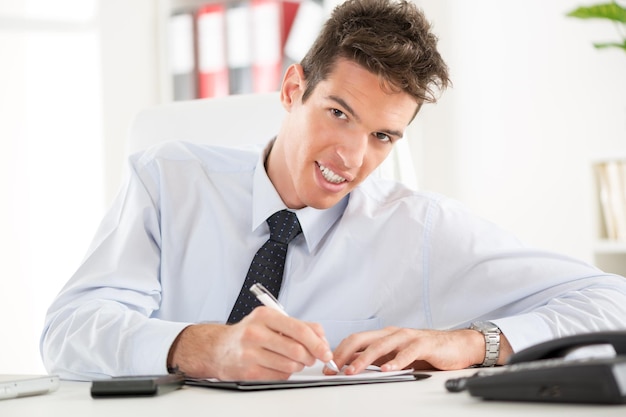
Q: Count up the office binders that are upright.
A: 4